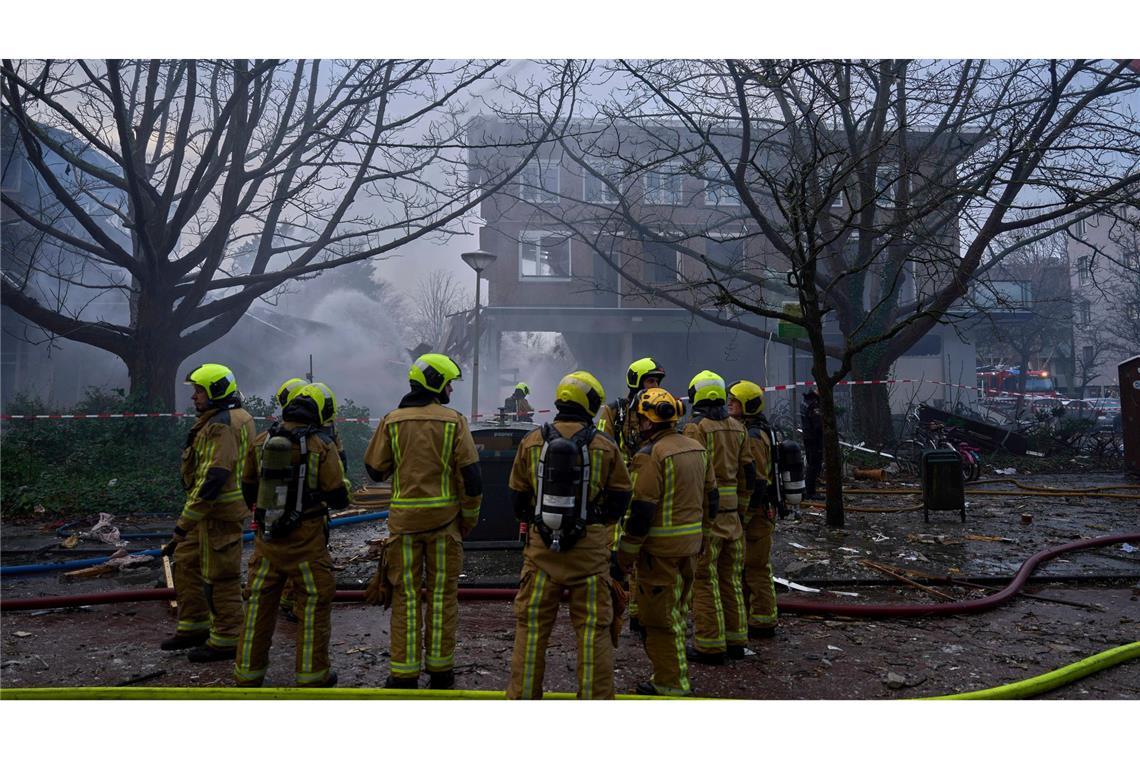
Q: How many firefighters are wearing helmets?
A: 10